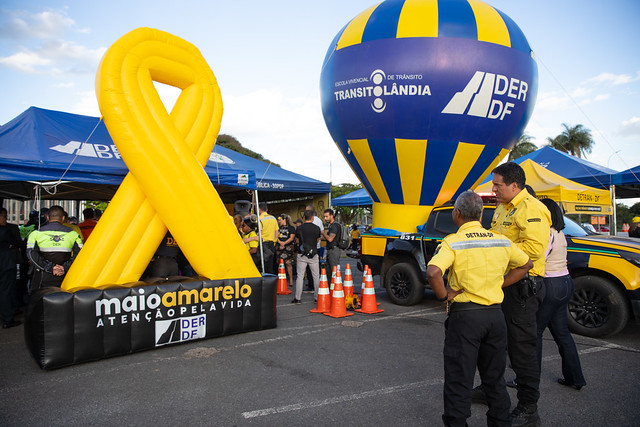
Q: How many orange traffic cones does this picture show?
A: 7